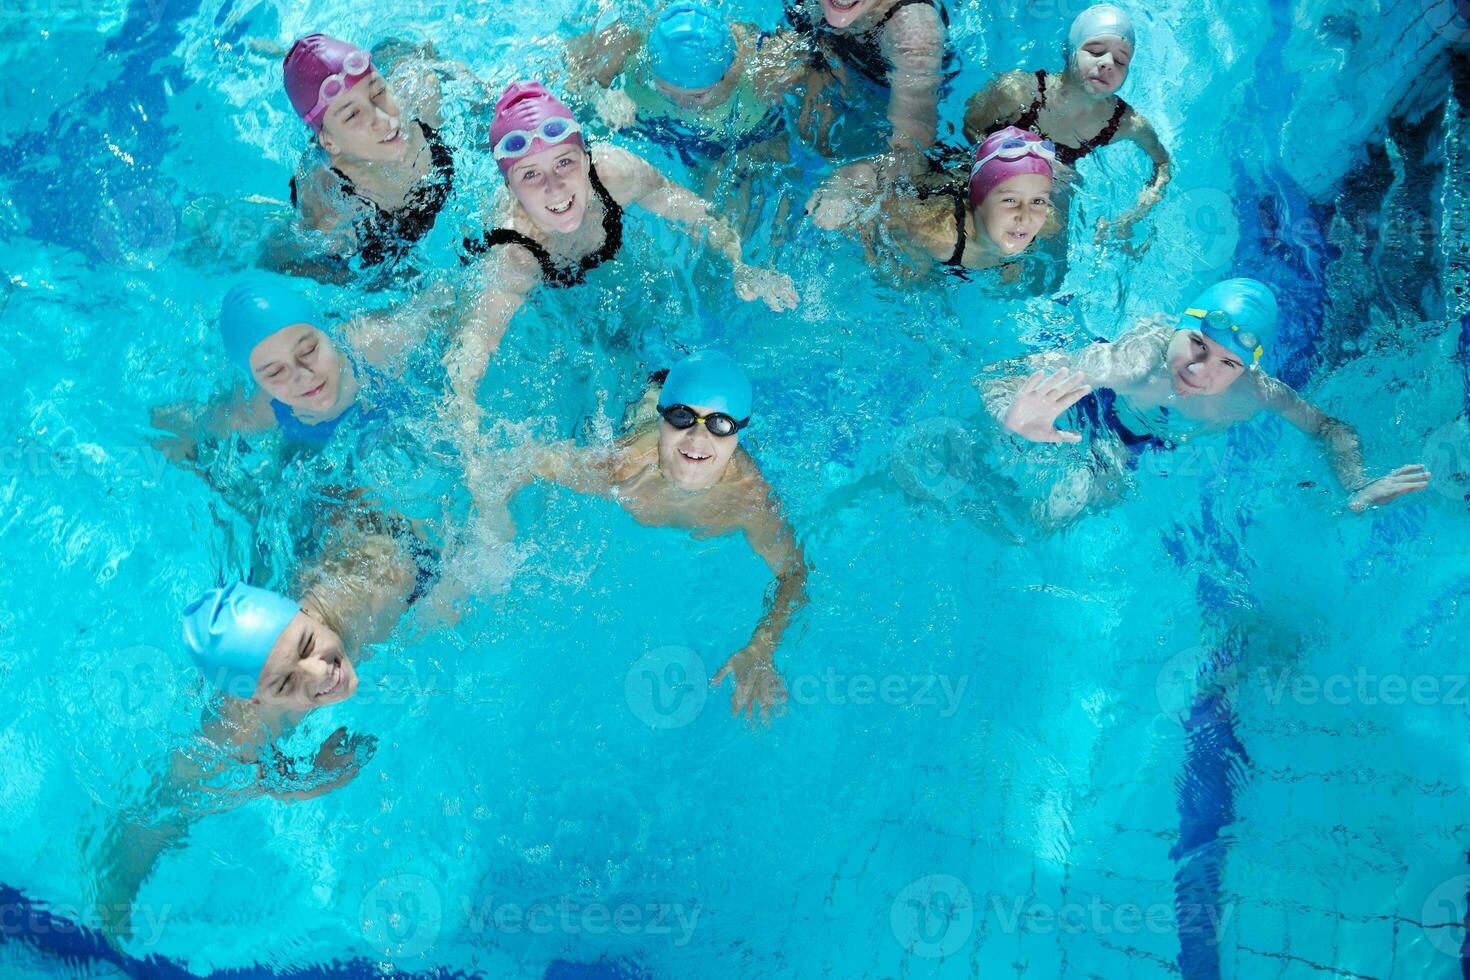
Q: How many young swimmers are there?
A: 10